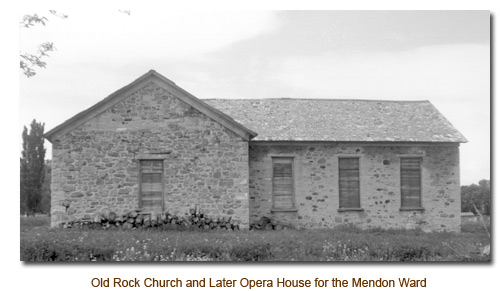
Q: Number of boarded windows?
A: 4